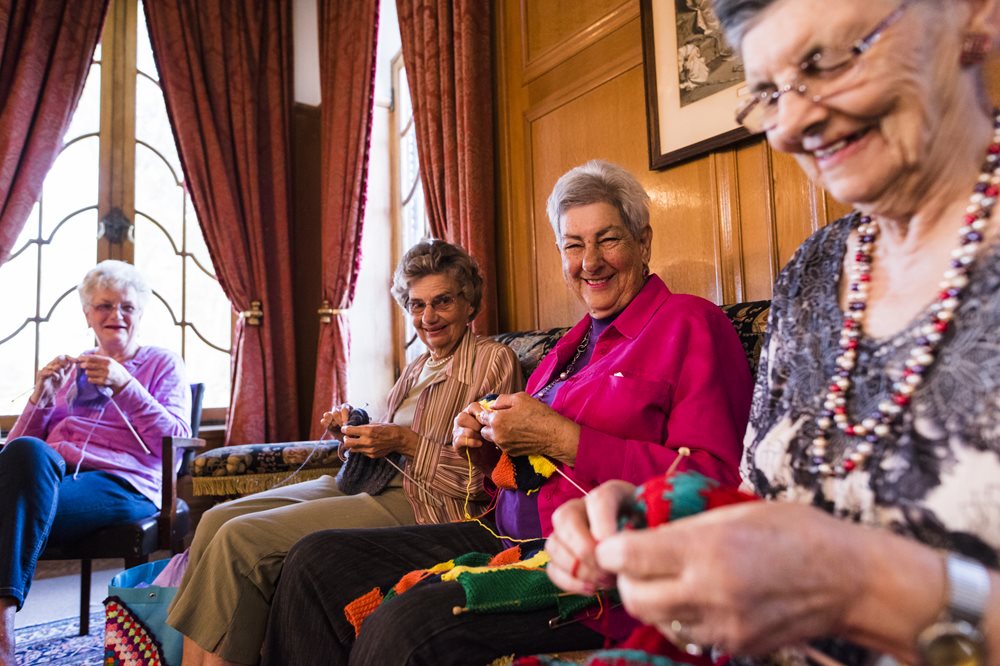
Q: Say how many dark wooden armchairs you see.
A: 1